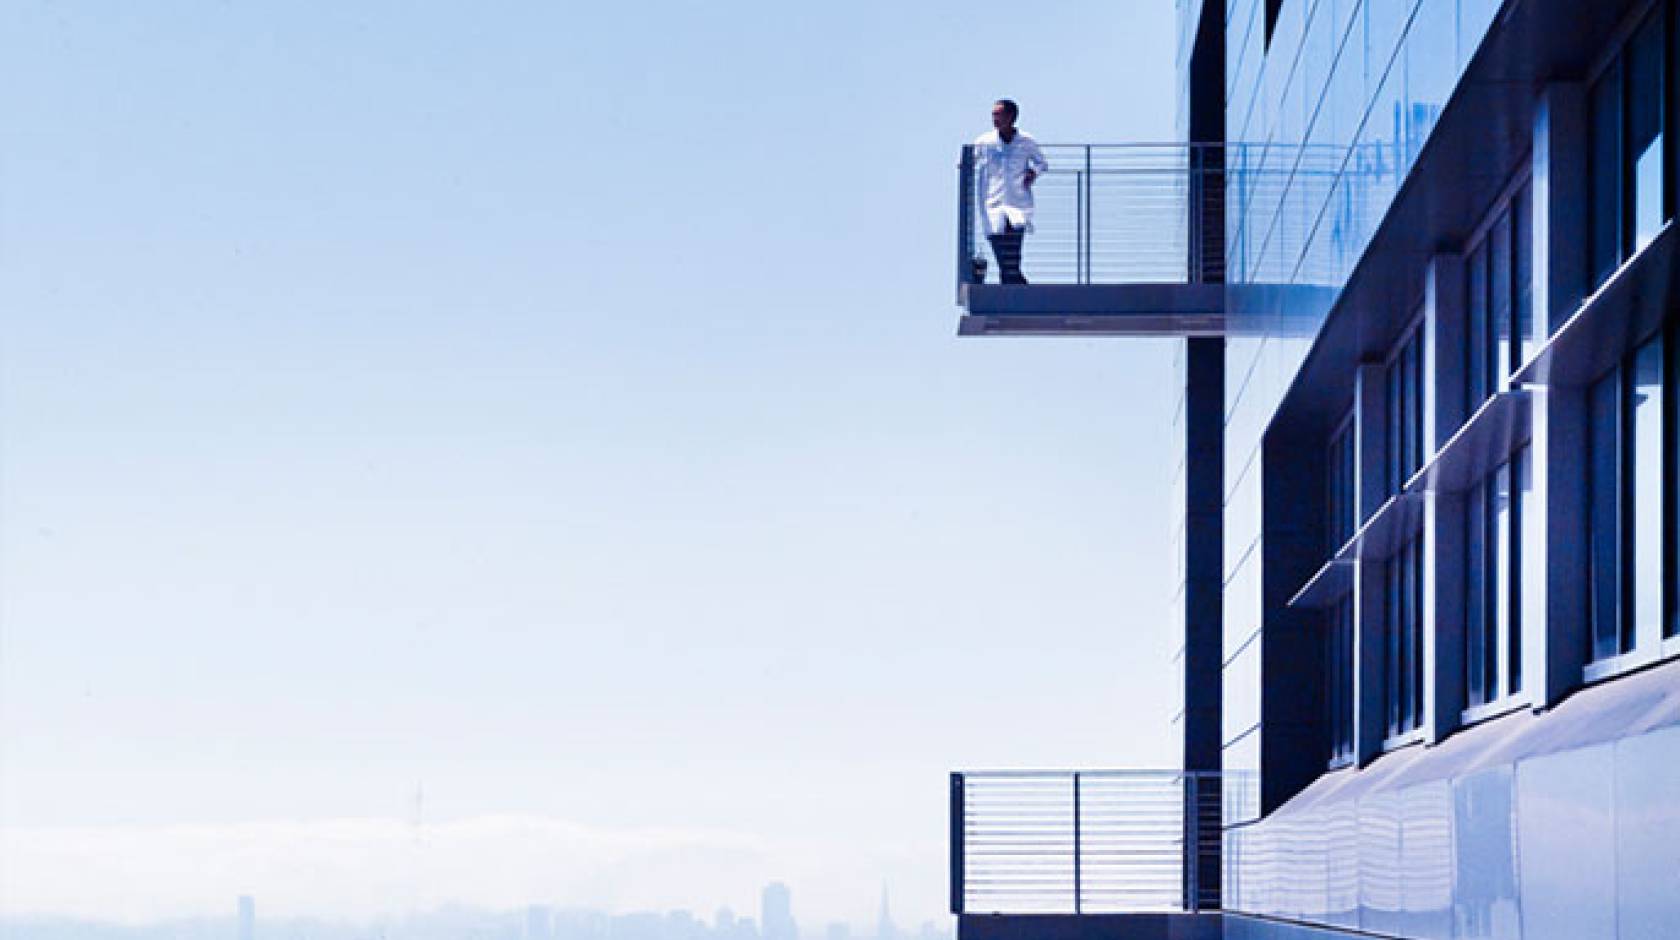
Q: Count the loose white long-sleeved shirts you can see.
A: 1